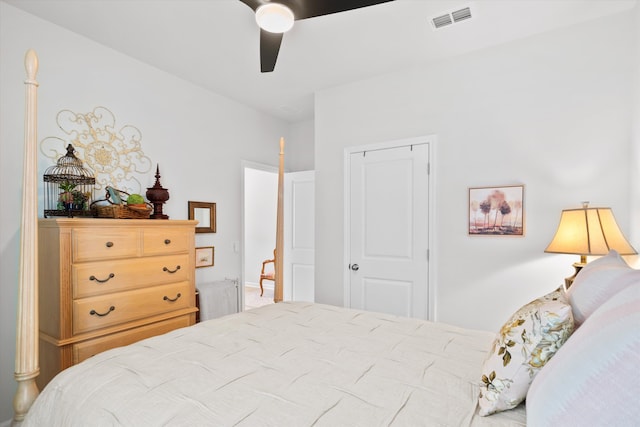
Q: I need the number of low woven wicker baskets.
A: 1